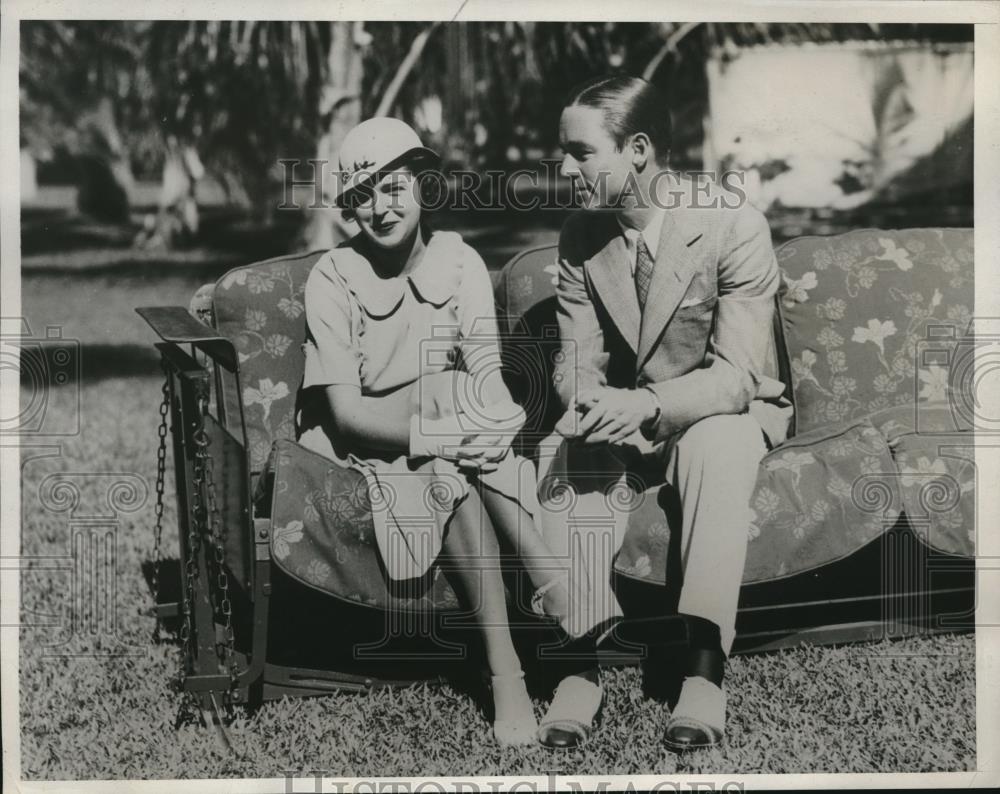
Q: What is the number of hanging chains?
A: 3